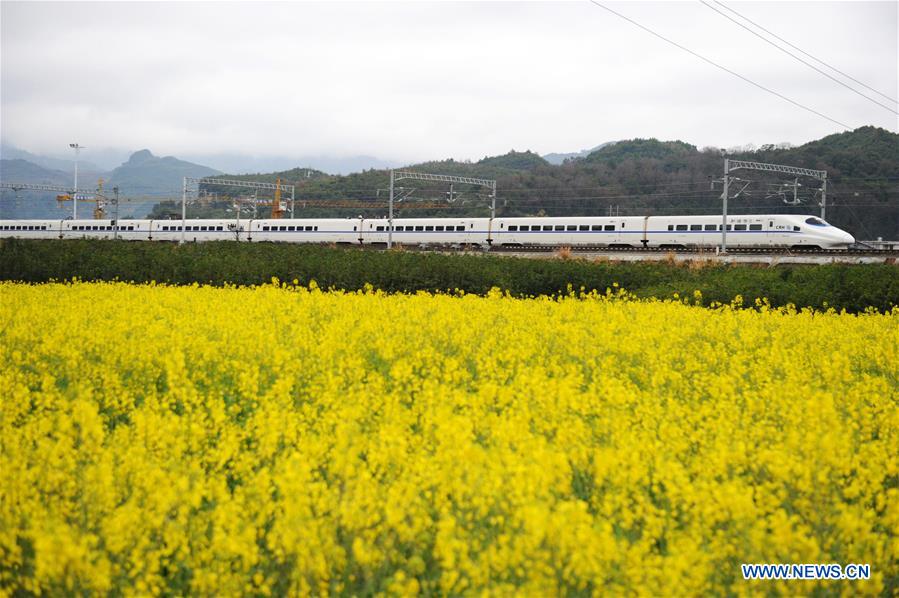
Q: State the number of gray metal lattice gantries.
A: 4